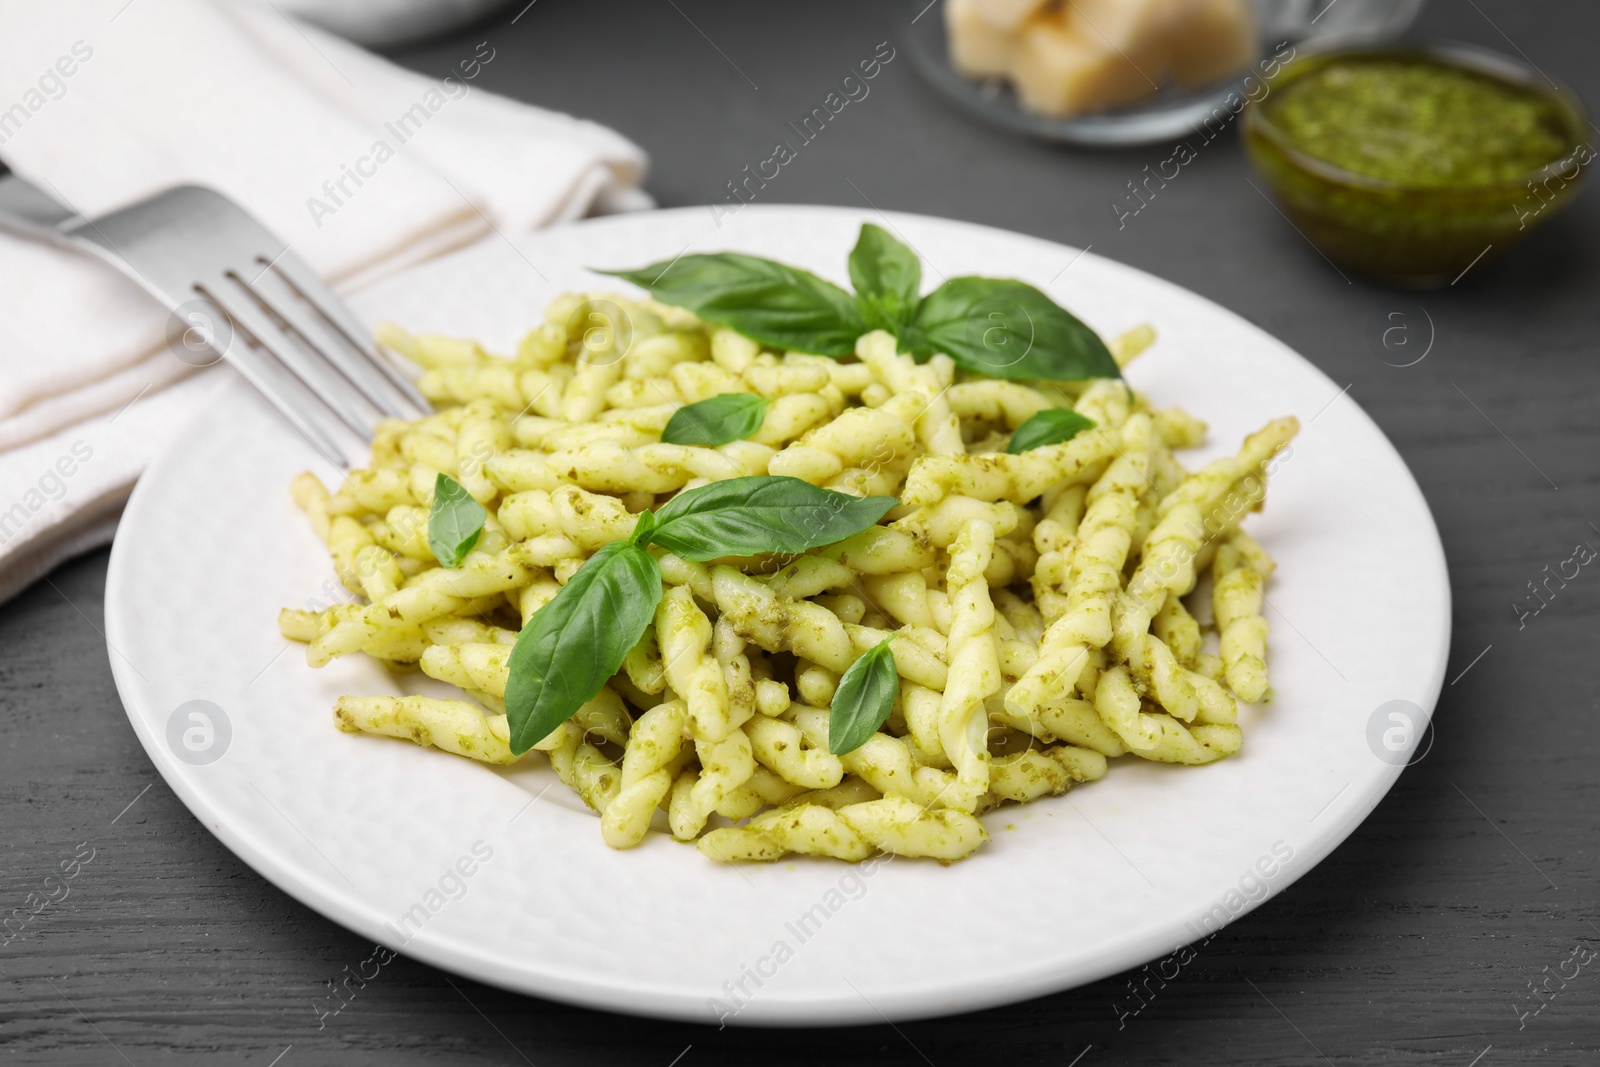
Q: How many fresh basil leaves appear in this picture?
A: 9